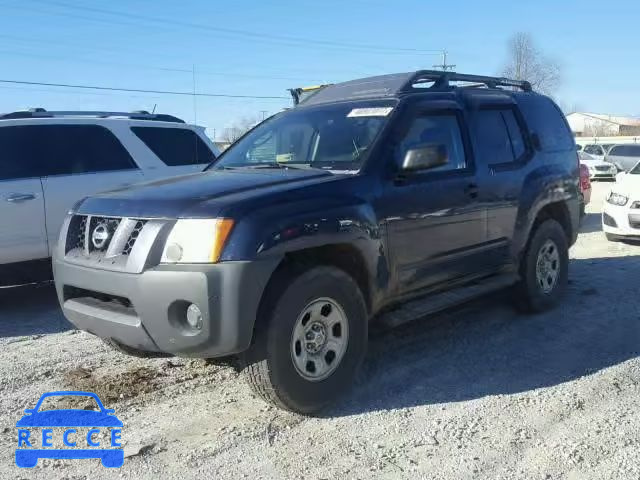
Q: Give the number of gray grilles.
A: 1